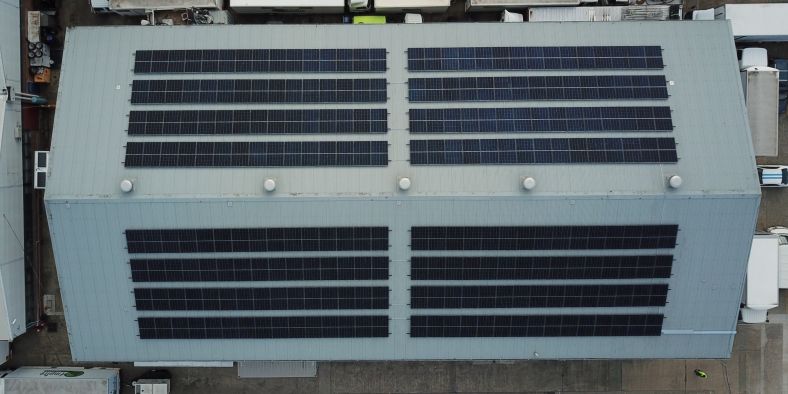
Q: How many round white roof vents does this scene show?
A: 5